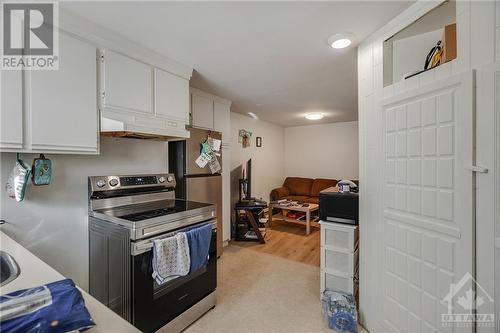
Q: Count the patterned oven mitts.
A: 2